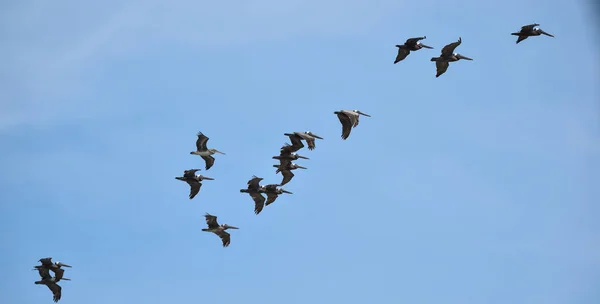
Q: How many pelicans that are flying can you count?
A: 14